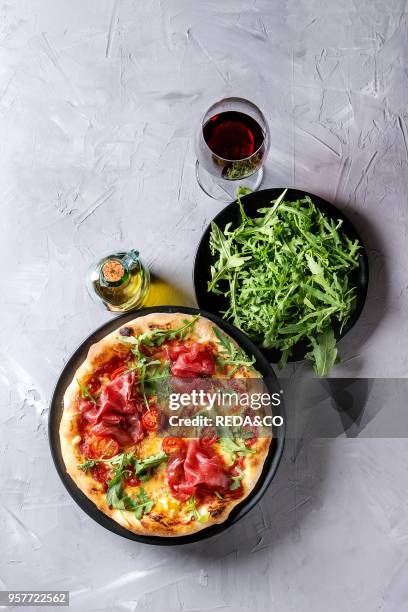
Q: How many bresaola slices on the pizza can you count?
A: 3